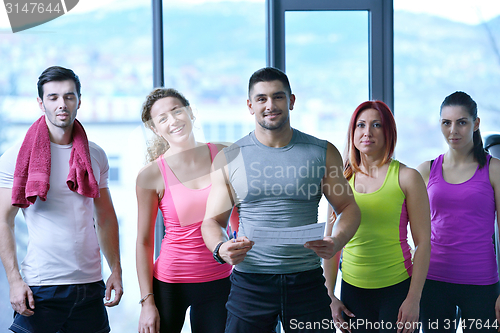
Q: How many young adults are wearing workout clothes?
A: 5